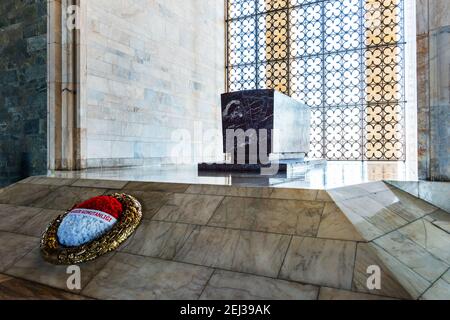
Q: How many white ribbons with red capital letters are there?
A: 1